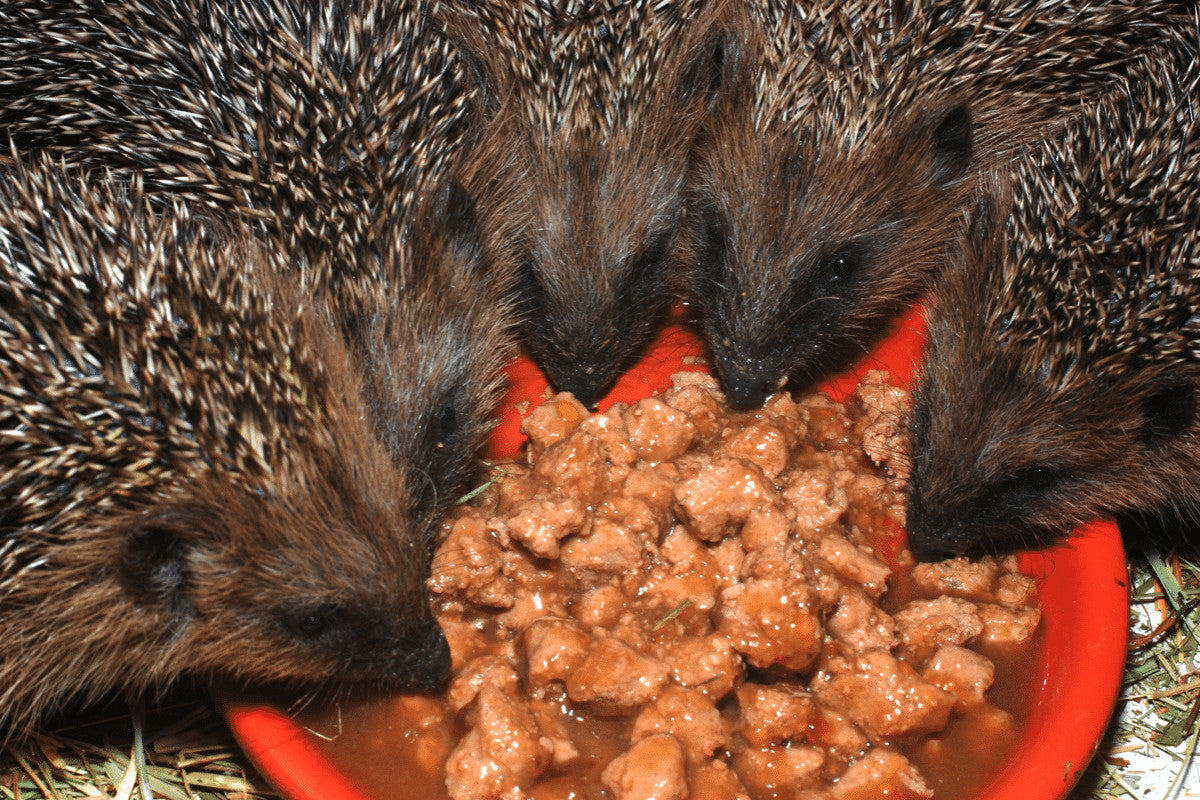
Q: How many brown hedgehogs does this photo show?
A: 5